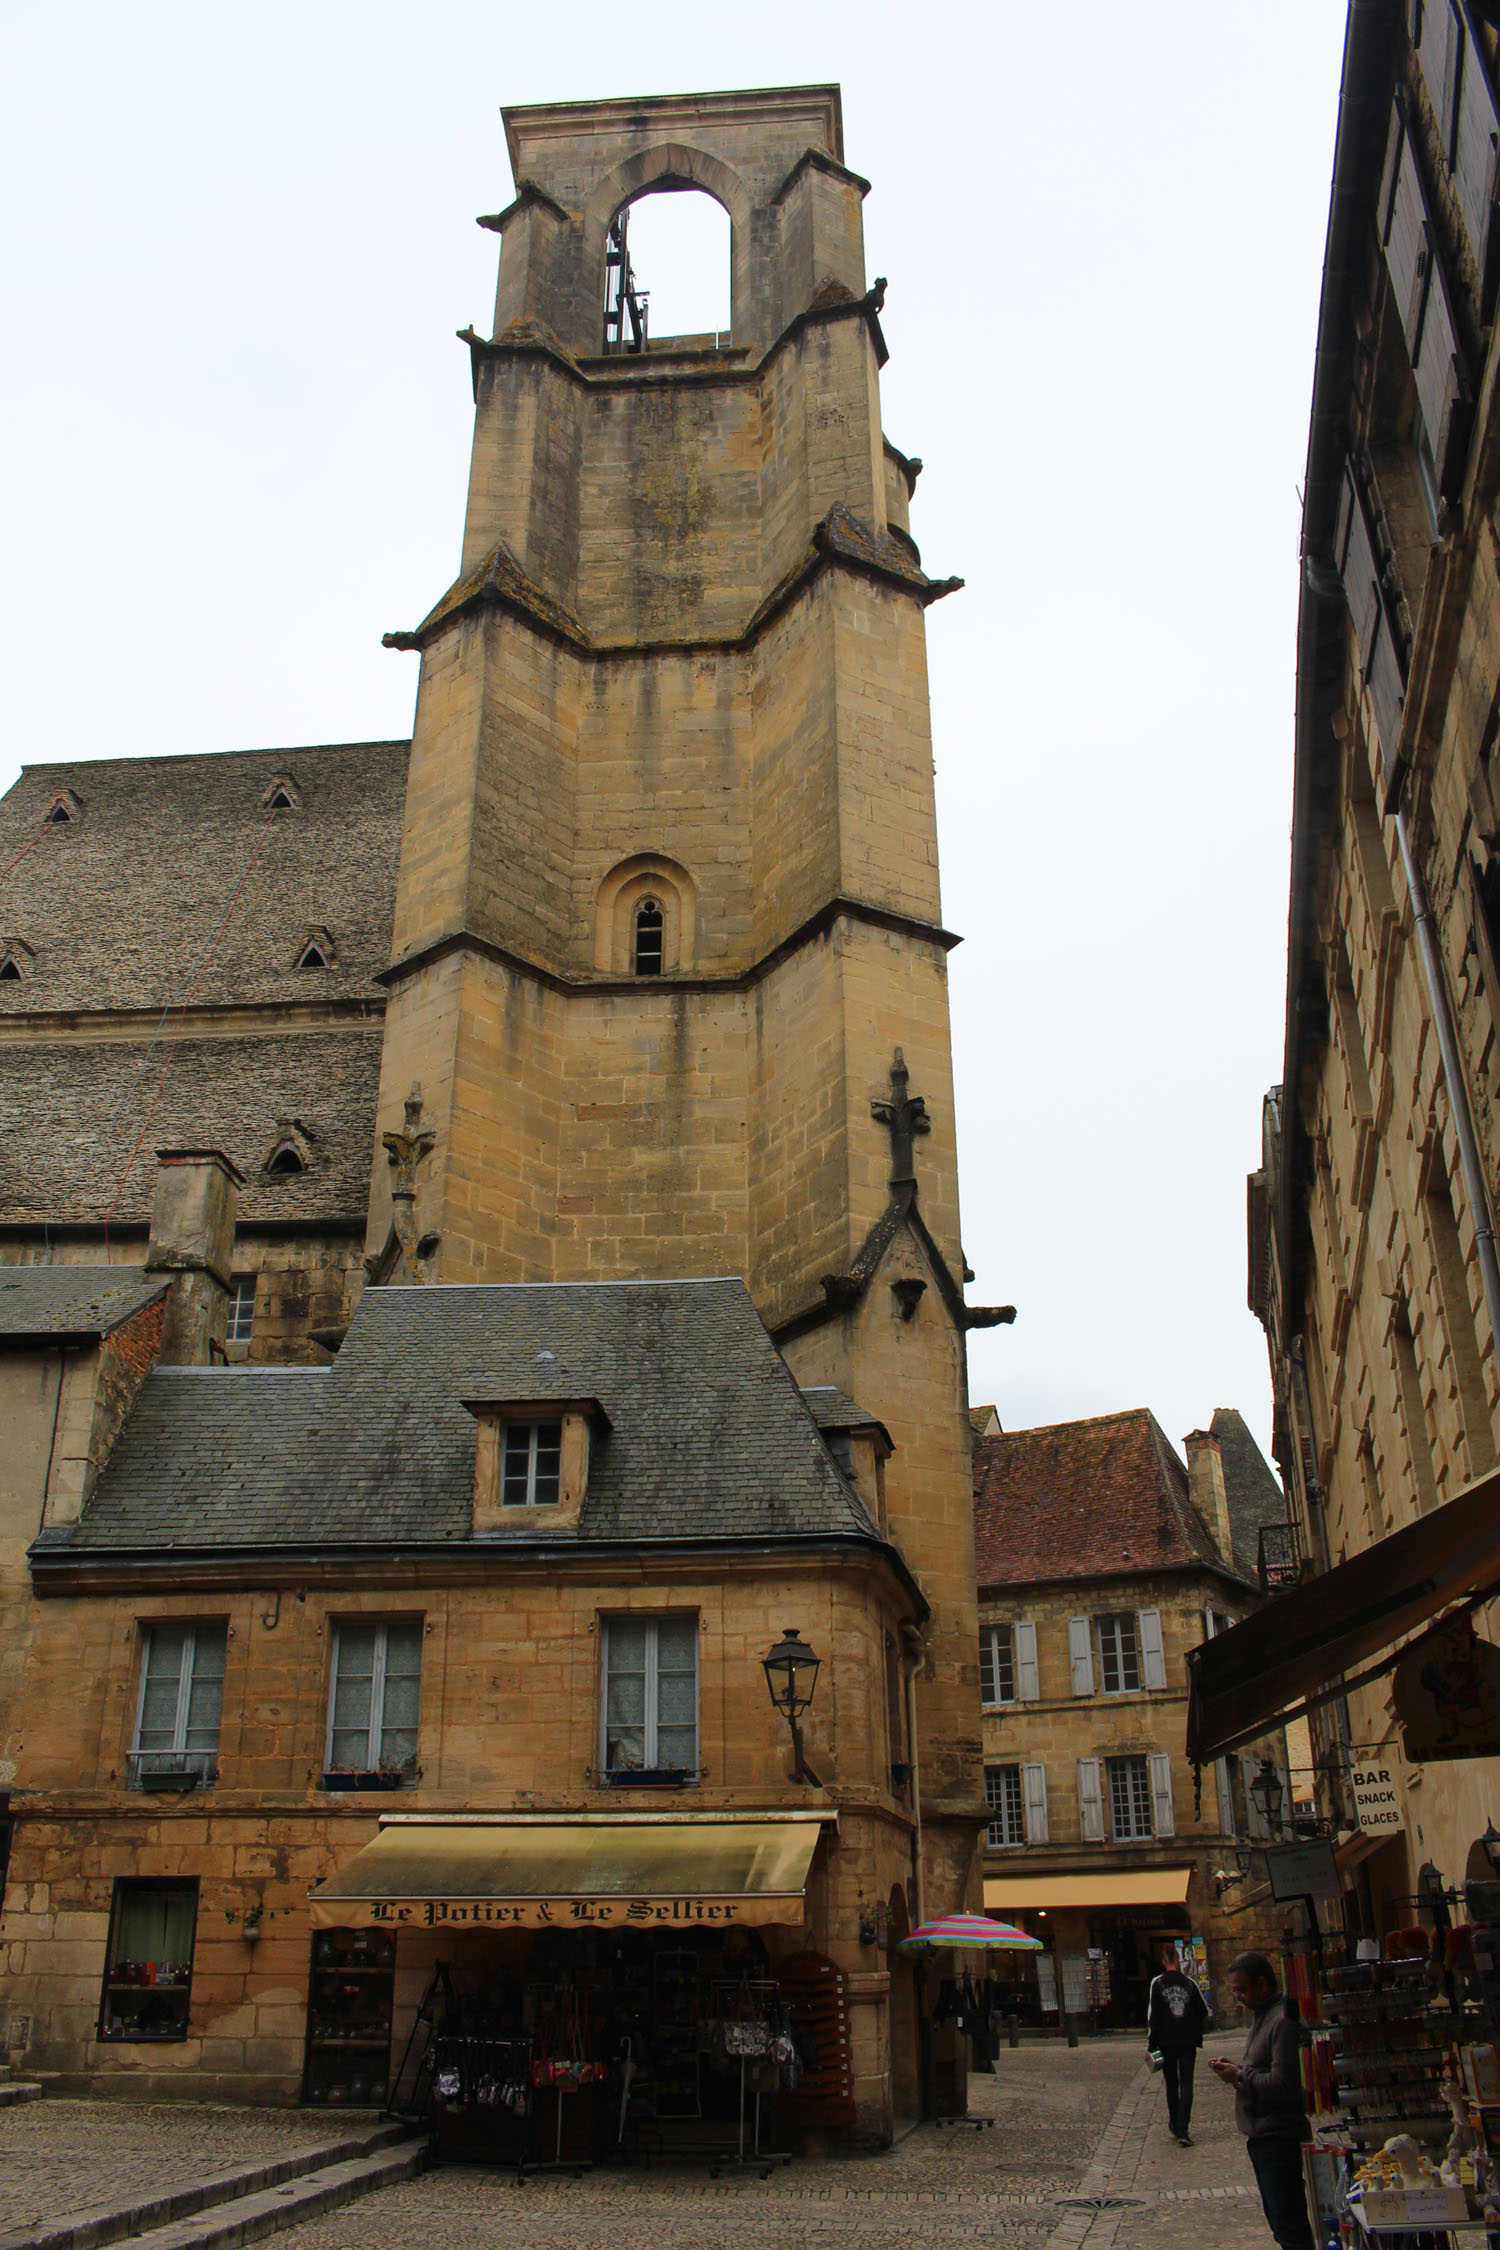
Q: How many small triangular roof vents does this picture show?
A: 5